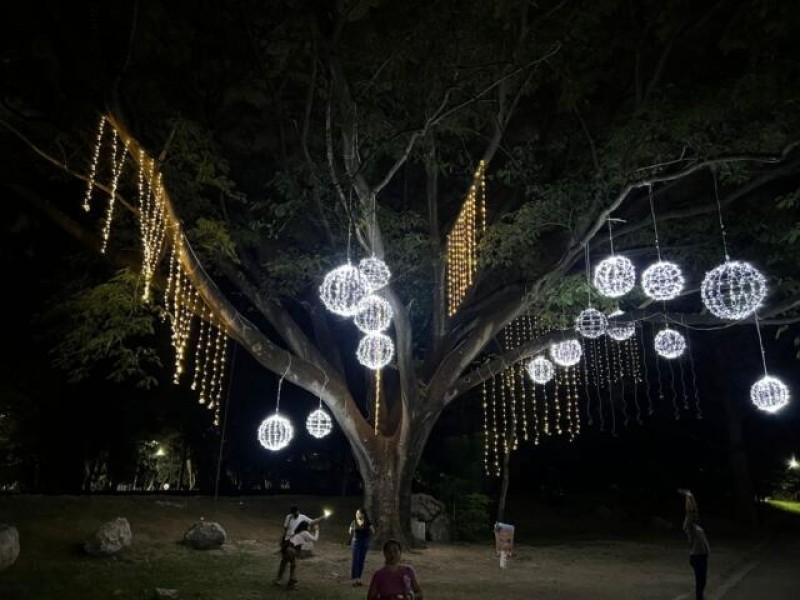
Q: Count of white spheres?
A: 15